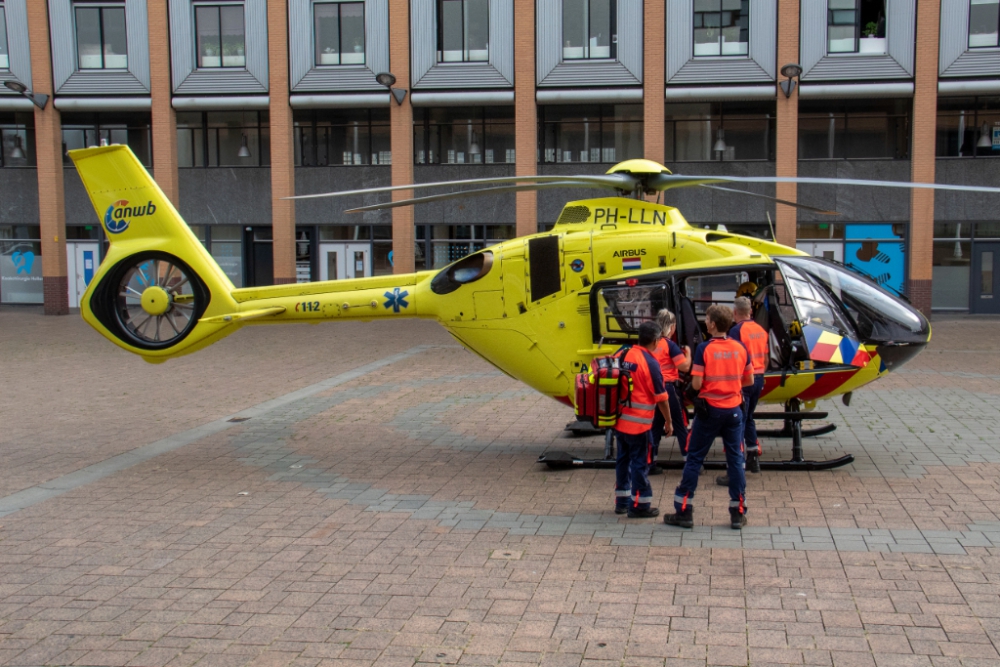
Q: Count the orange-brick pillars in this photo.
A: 8